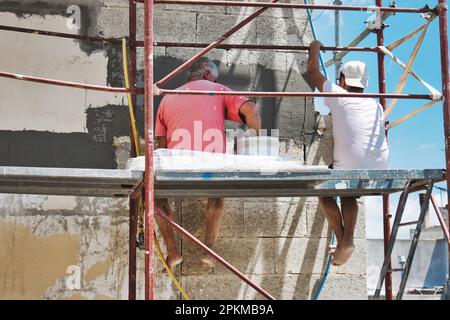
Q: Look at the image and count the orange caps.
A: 0